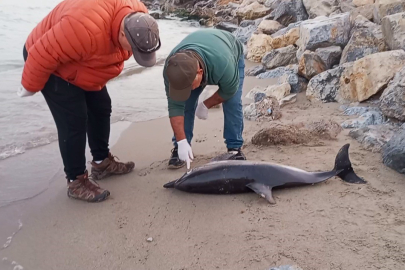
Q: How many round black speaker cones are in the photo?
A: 0